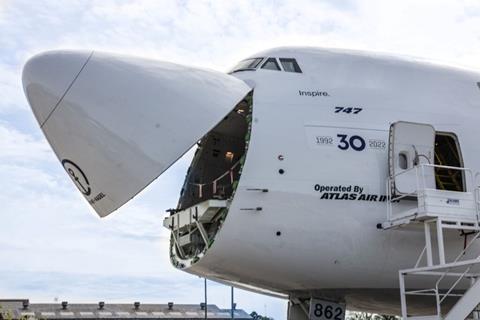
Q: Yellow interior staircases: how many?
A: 1